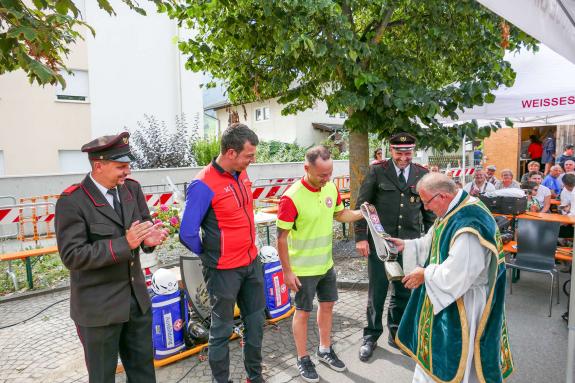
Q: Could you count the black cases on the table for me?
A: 1